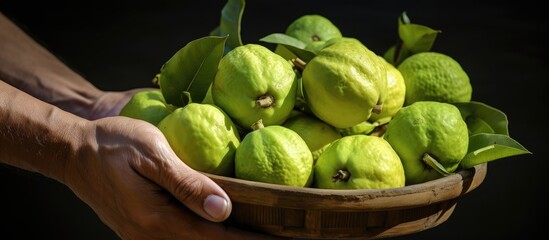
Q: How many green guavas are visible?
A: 11